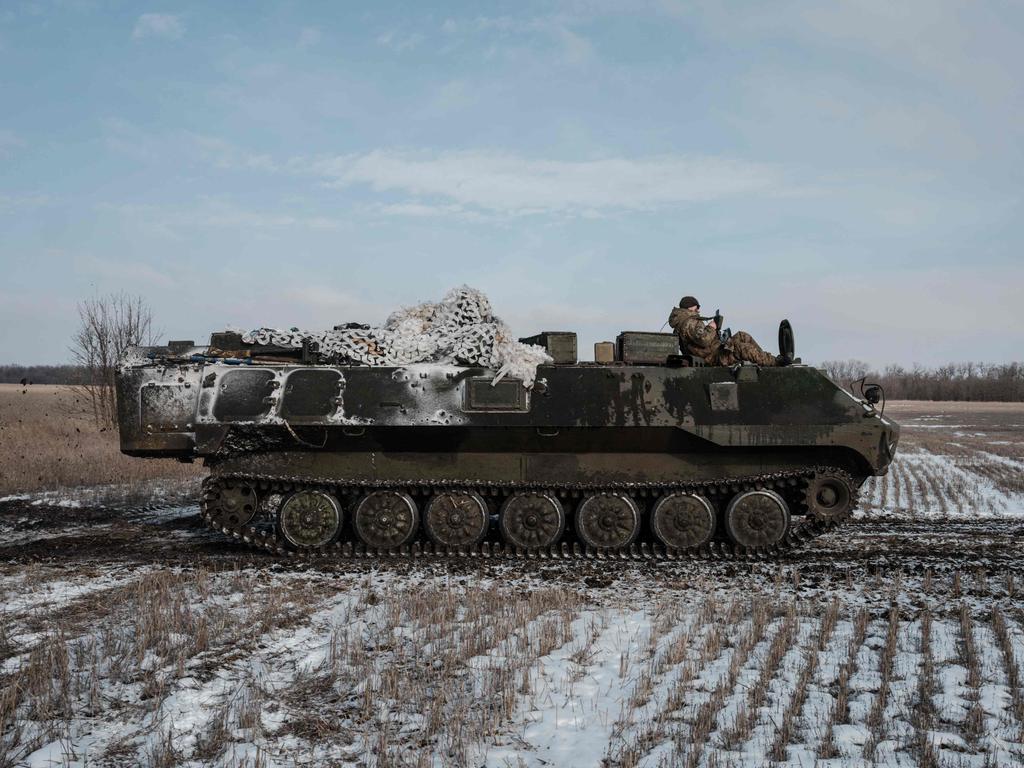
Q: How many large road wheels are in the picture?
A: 7